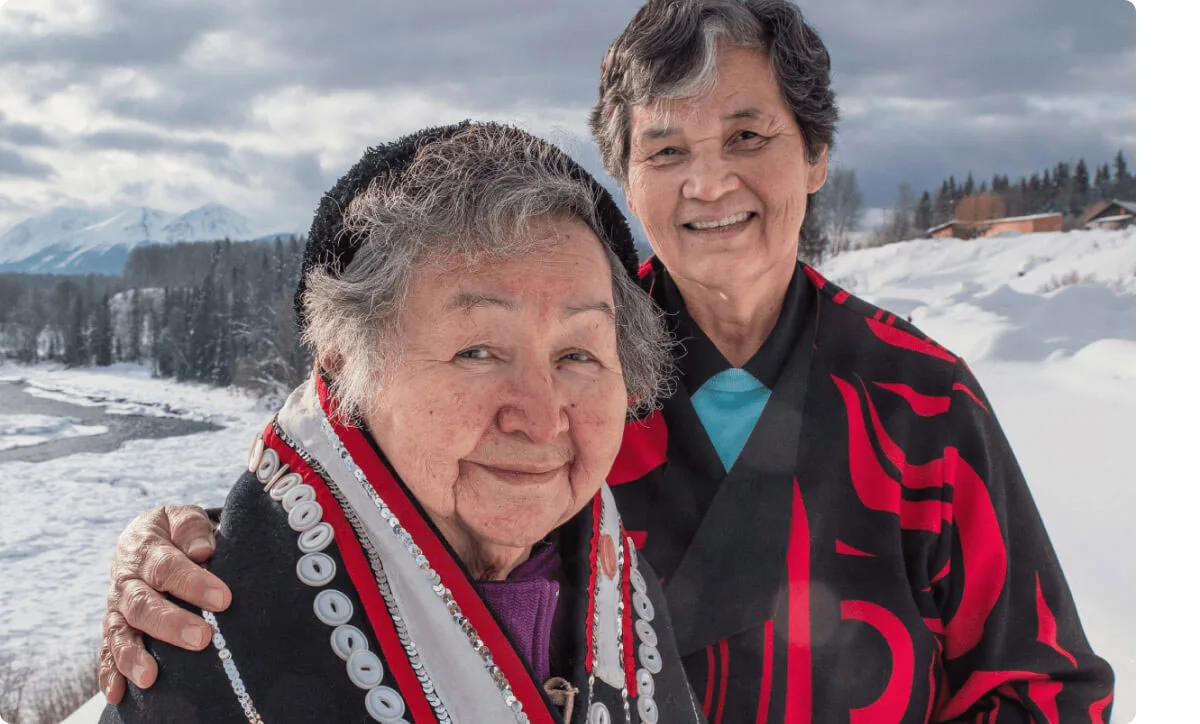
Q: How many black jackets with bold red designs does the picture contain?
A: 1